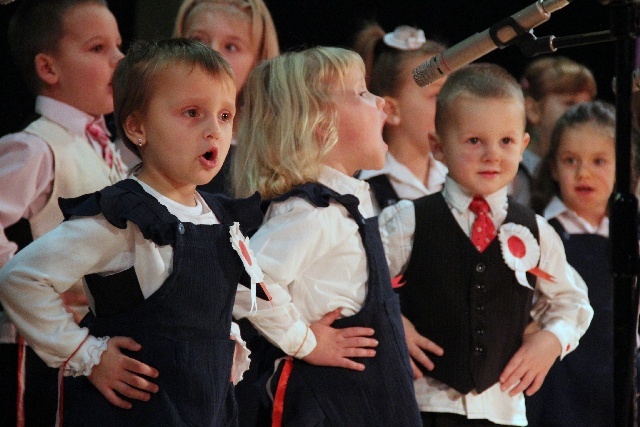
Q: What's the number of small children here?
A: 8